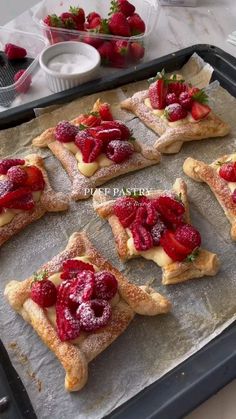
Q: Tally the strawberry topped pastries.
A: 6